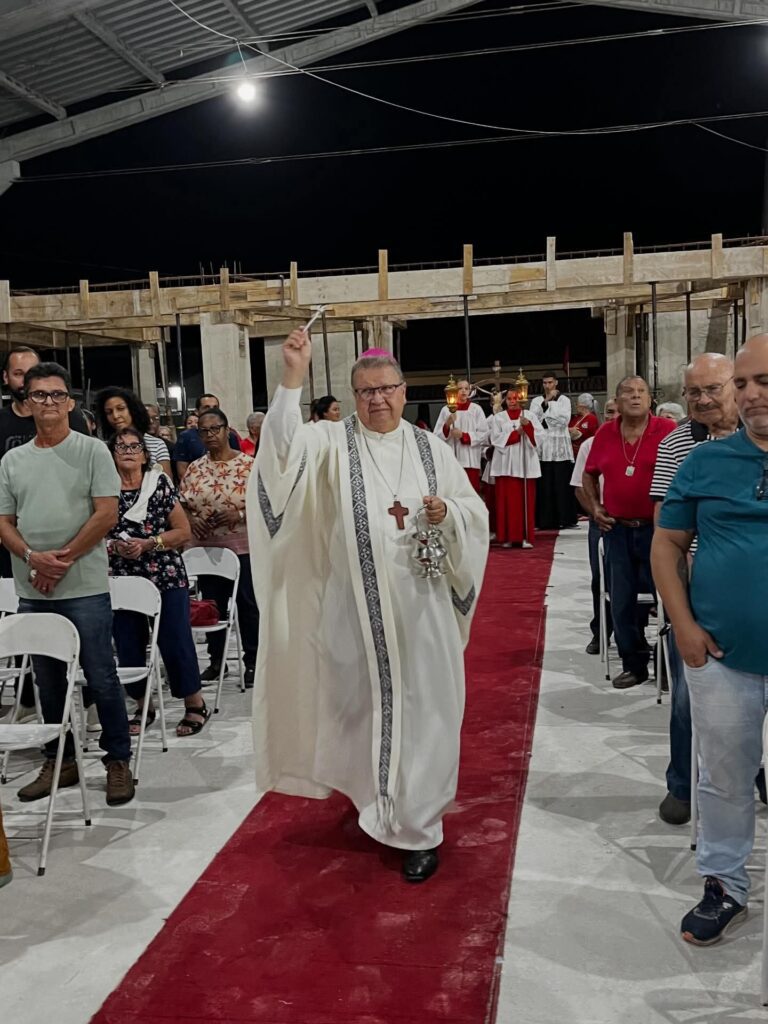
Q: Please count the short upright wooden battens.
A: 10